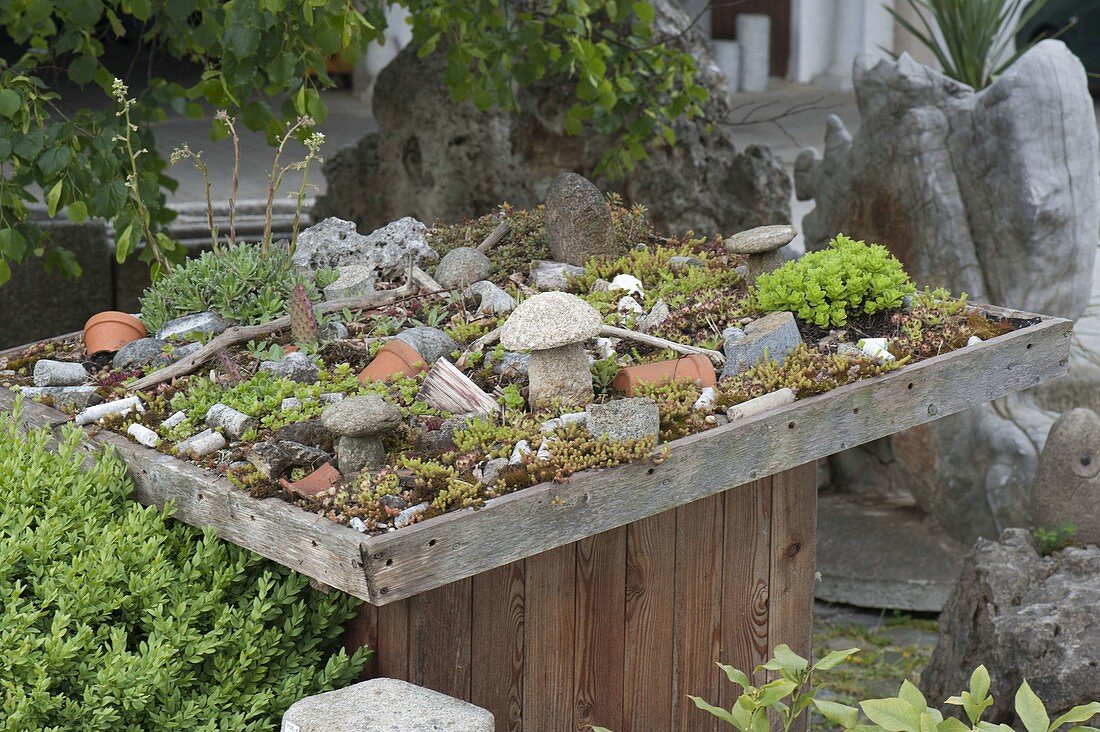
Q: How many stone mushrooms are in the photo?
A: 3